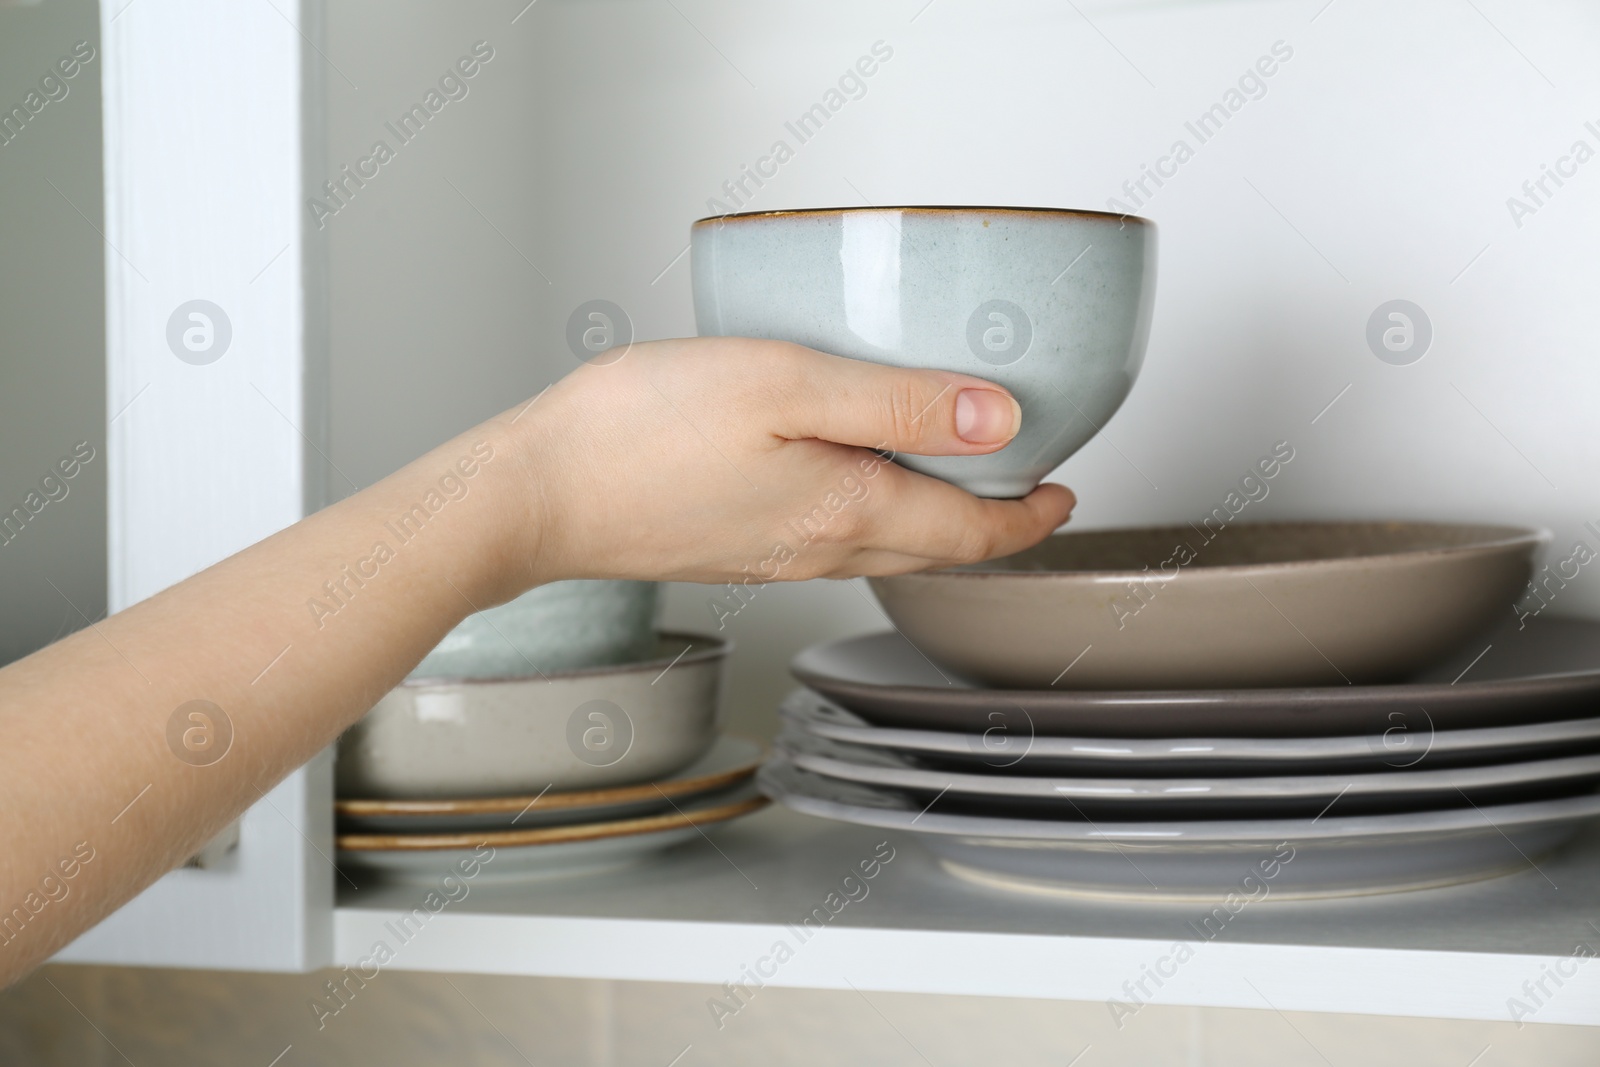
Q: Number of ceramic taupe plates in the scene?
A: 1